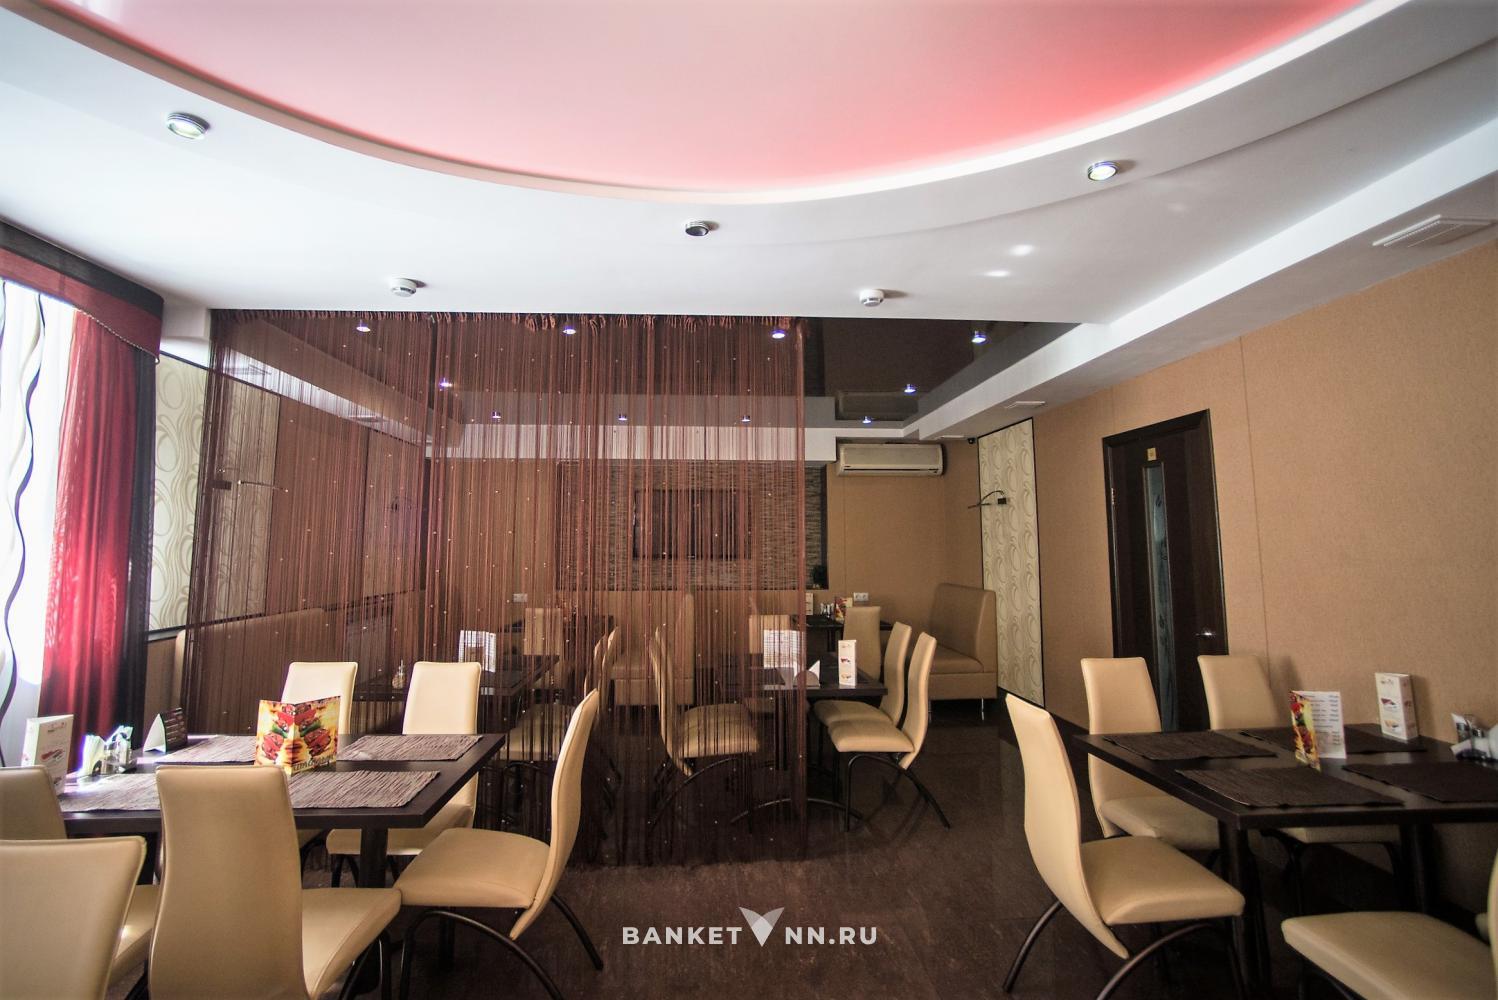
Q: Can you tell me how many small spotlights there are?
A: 13